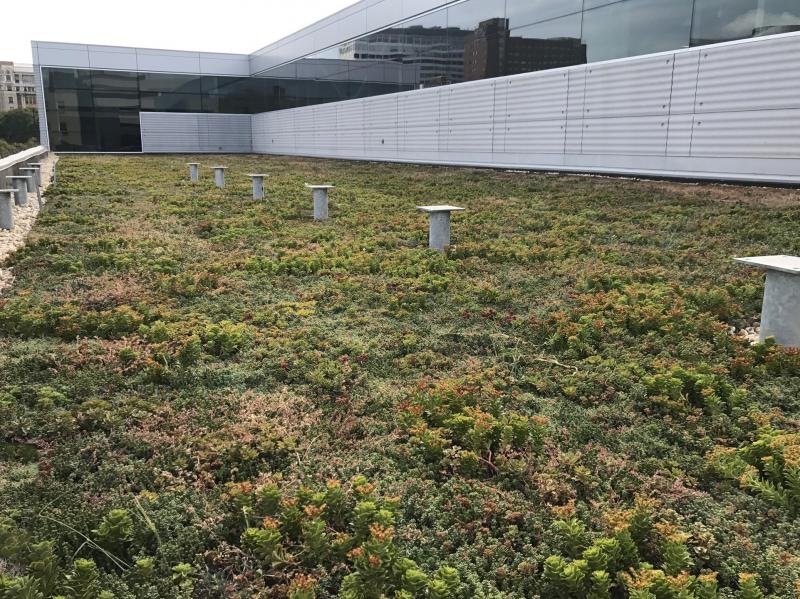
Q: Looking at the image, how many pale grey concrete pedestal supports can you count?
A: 10